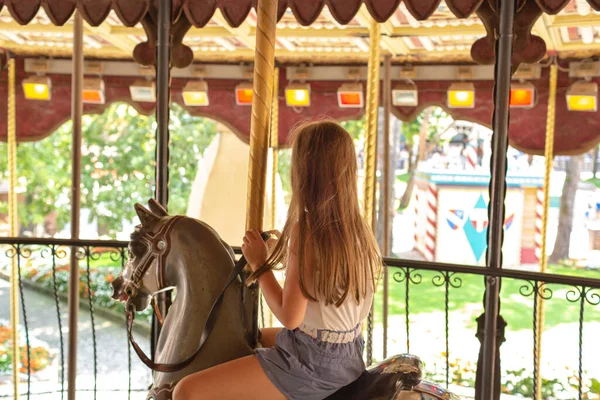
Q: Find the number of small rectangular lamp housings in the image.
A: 11